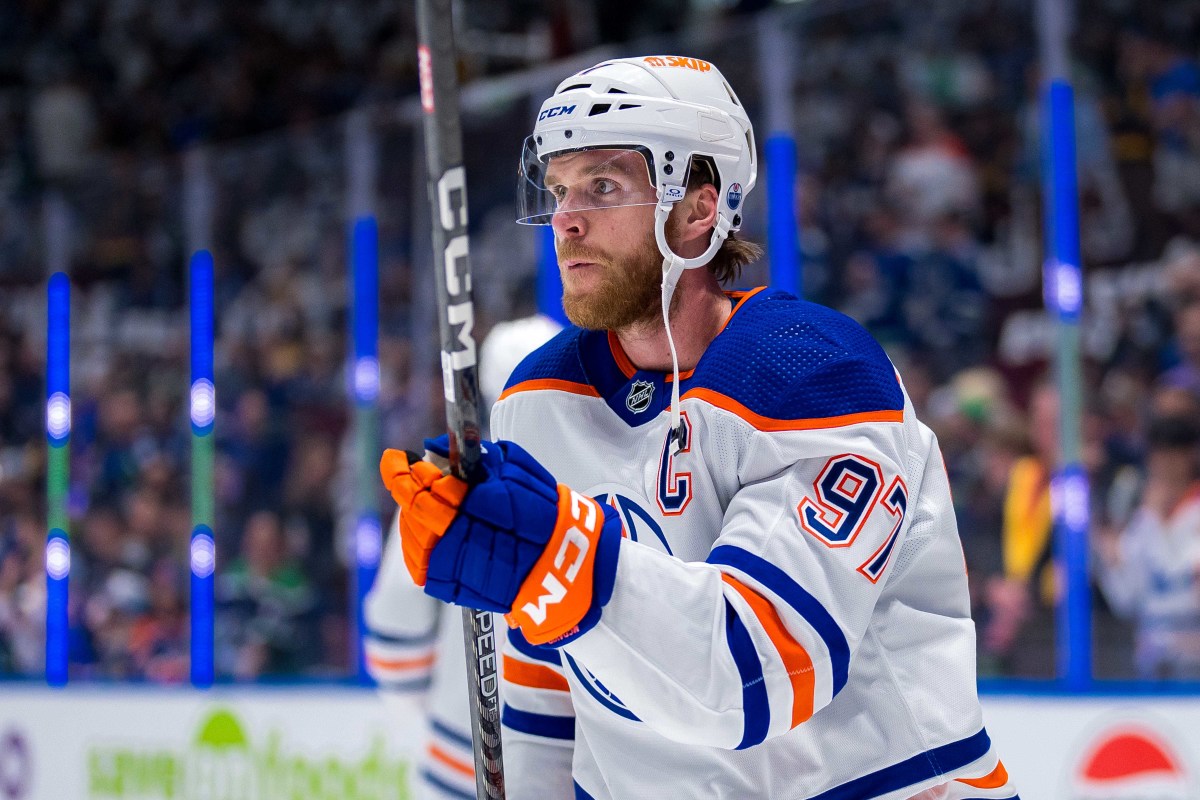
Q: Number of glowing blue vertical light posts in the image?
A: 6